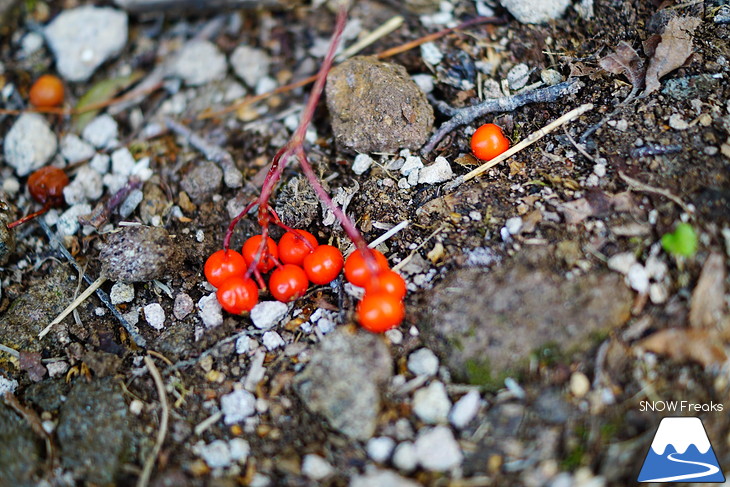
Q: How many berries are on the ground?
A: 12